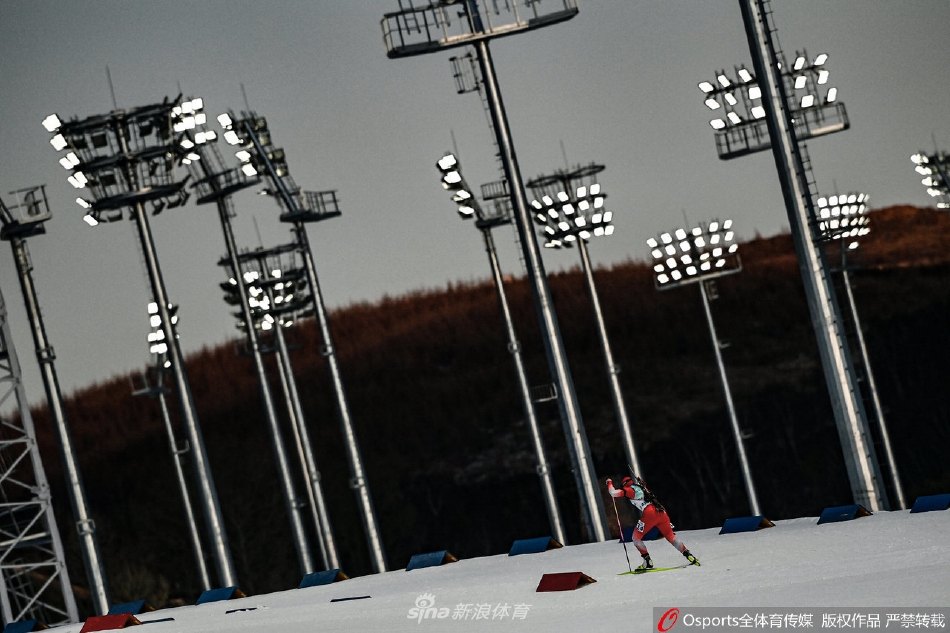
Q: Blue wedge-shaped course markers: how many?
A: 10